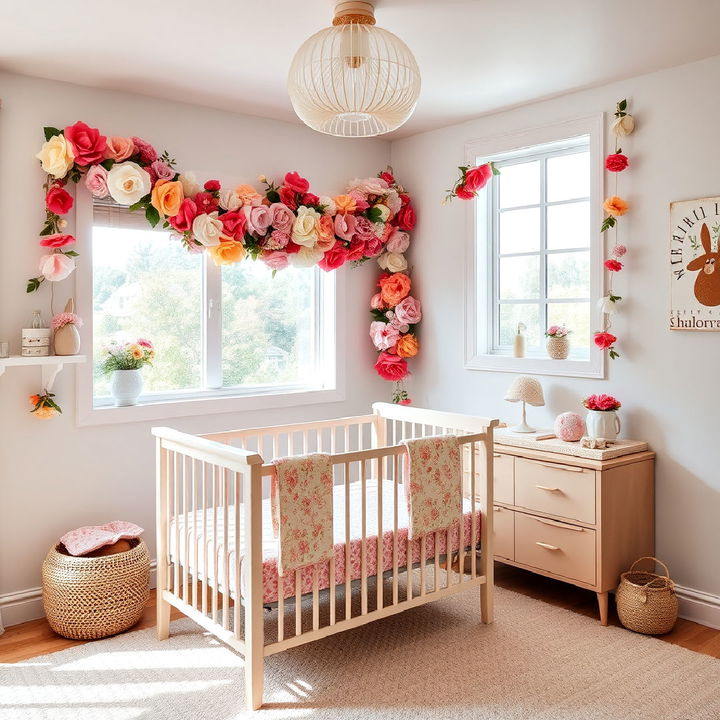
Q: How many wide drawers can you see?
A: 2